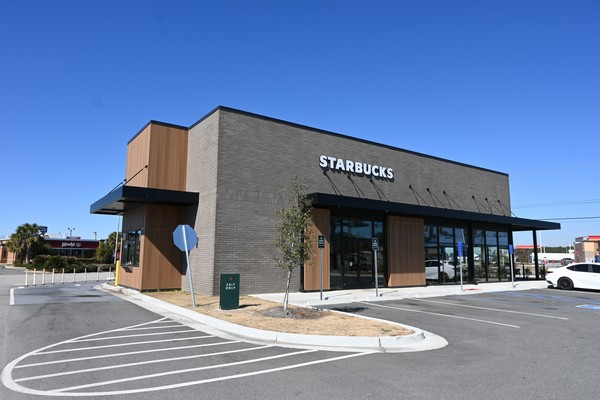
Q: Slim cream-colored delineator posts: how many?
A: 9